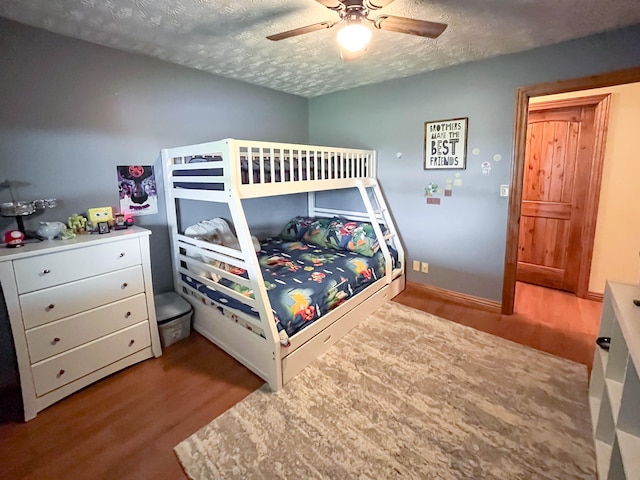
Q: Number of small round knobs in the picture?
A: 8